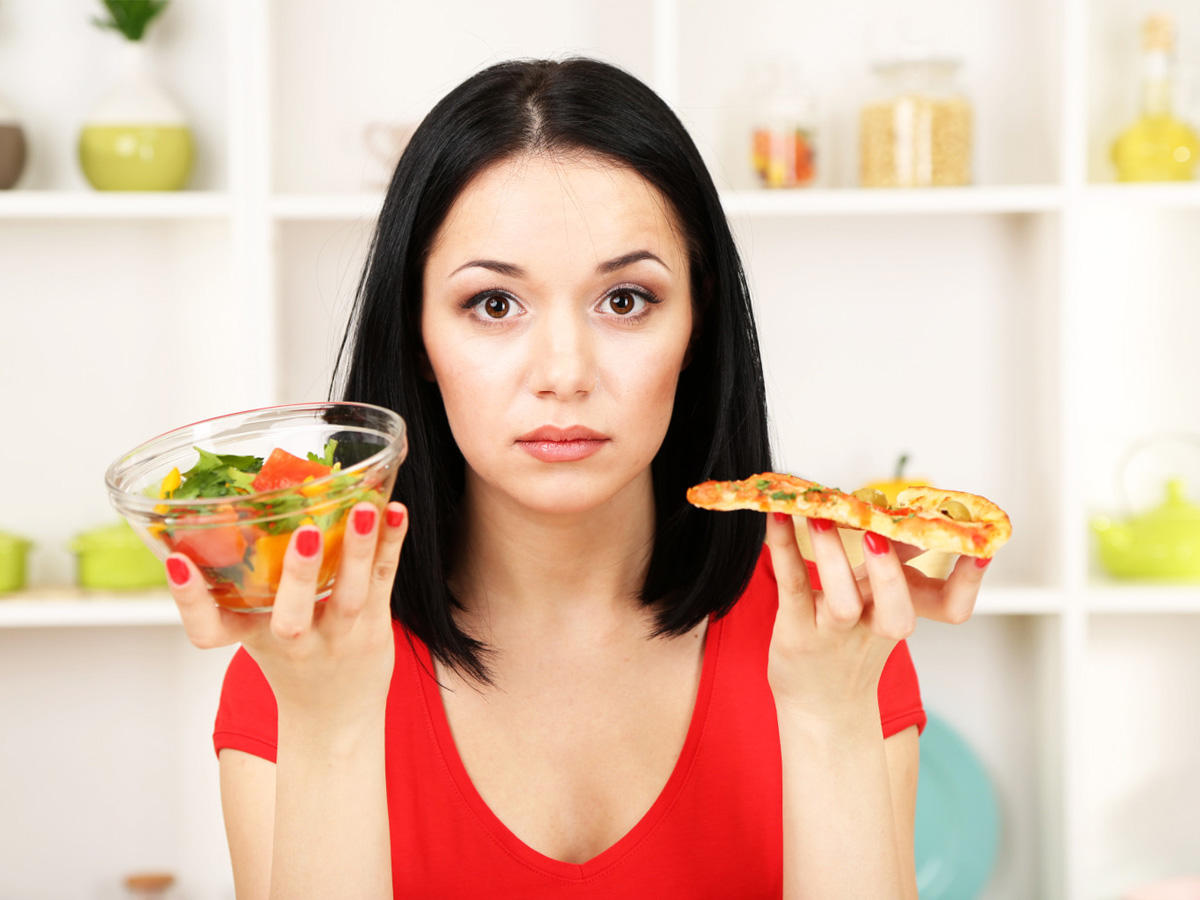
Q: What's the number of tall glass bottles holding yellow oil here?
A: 1